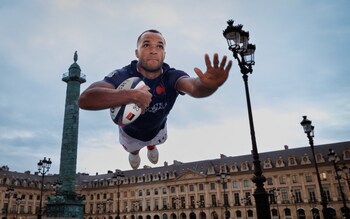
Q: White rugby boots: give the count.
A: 2